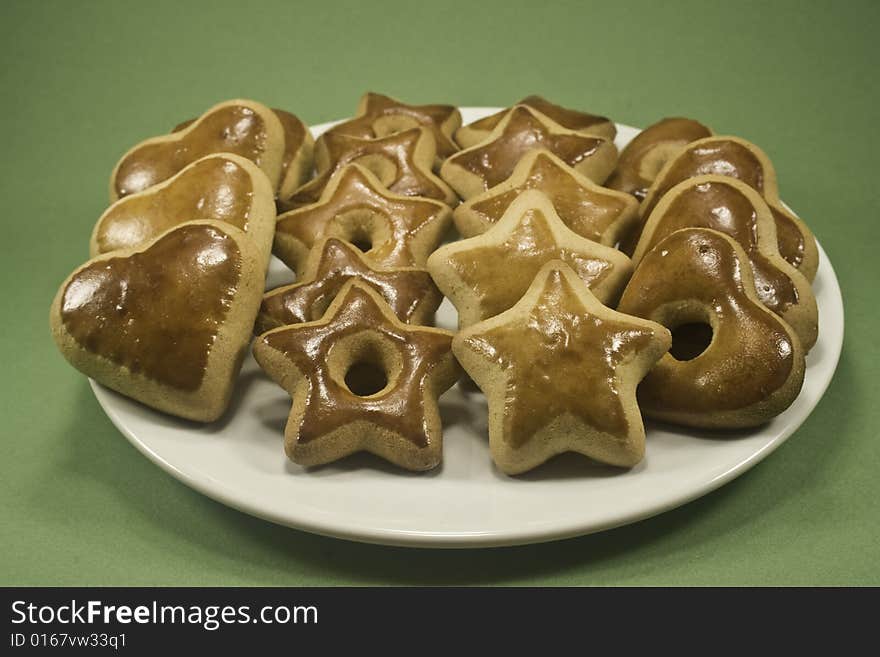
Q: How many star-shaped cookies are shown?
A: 10